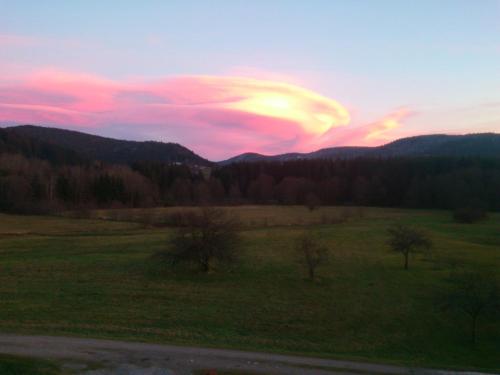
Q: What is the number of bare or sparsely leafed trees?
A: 4